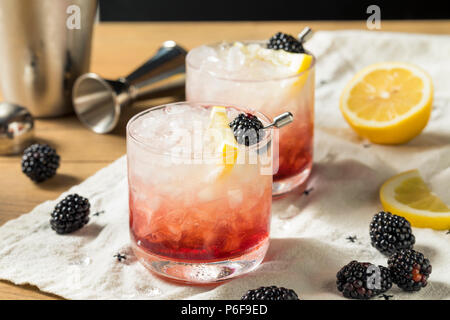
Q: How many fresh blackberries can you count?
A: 8